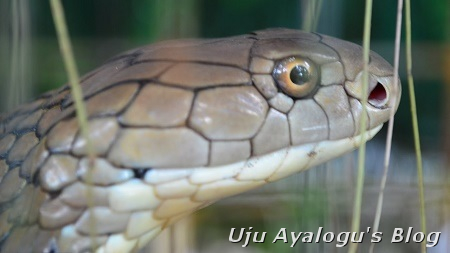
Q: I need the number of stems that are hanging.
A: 4